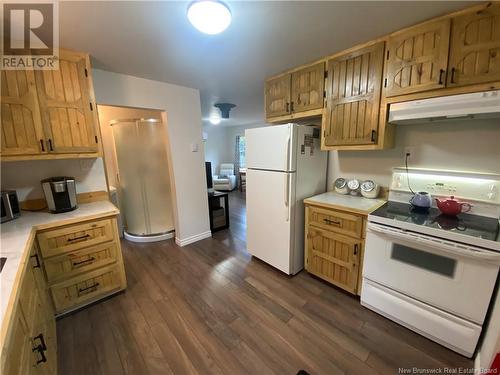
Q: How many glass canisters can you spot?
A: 3